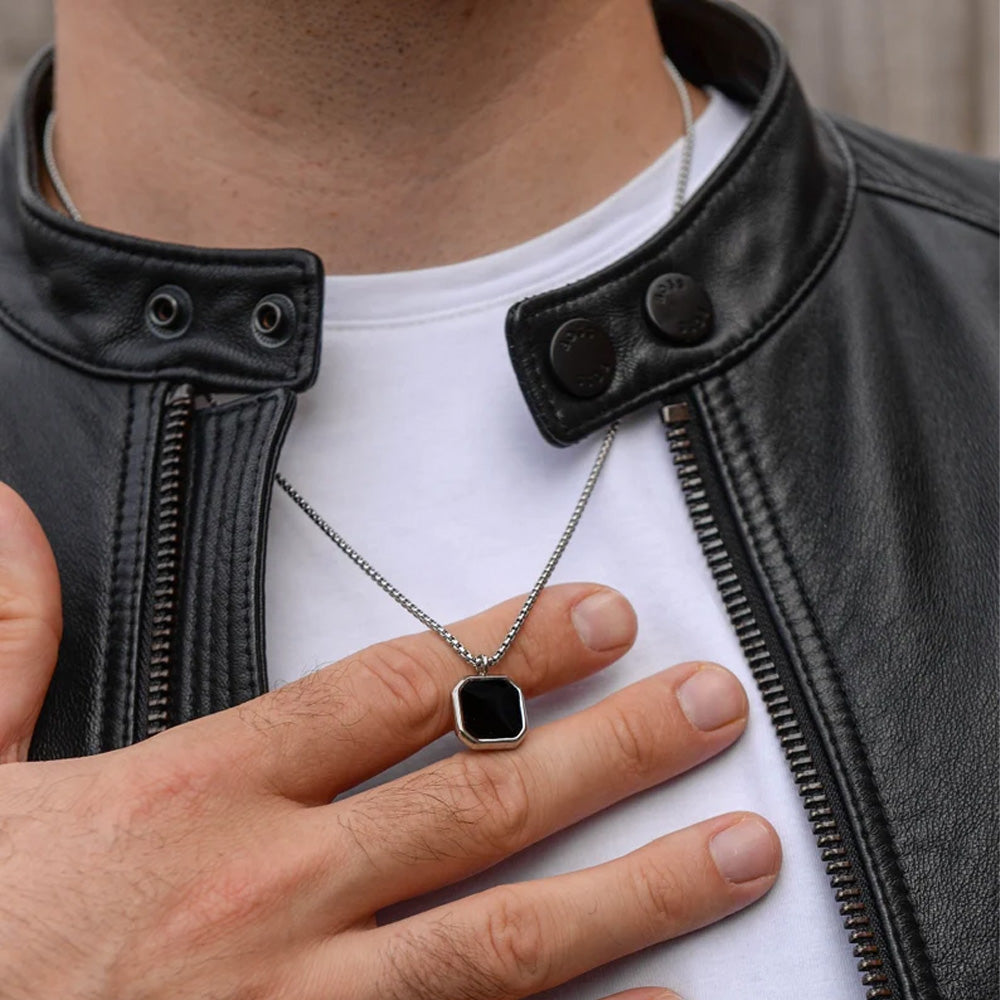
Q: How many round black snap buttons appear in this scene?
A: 2